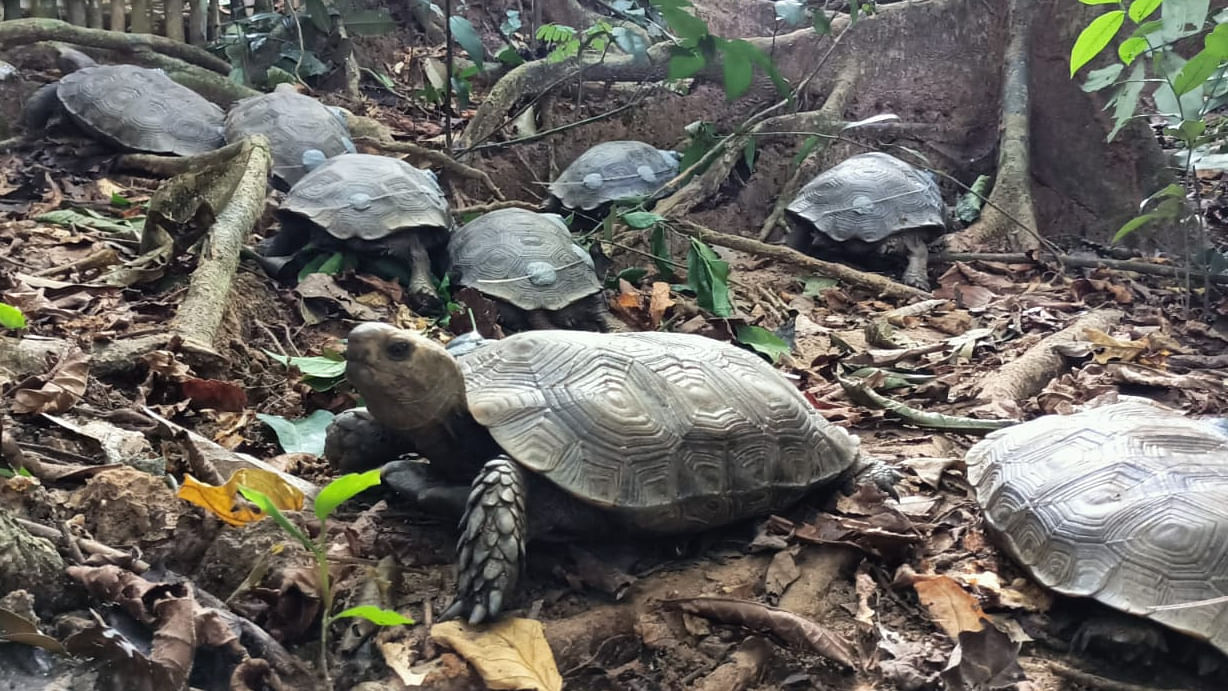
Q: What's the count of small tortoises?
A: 6